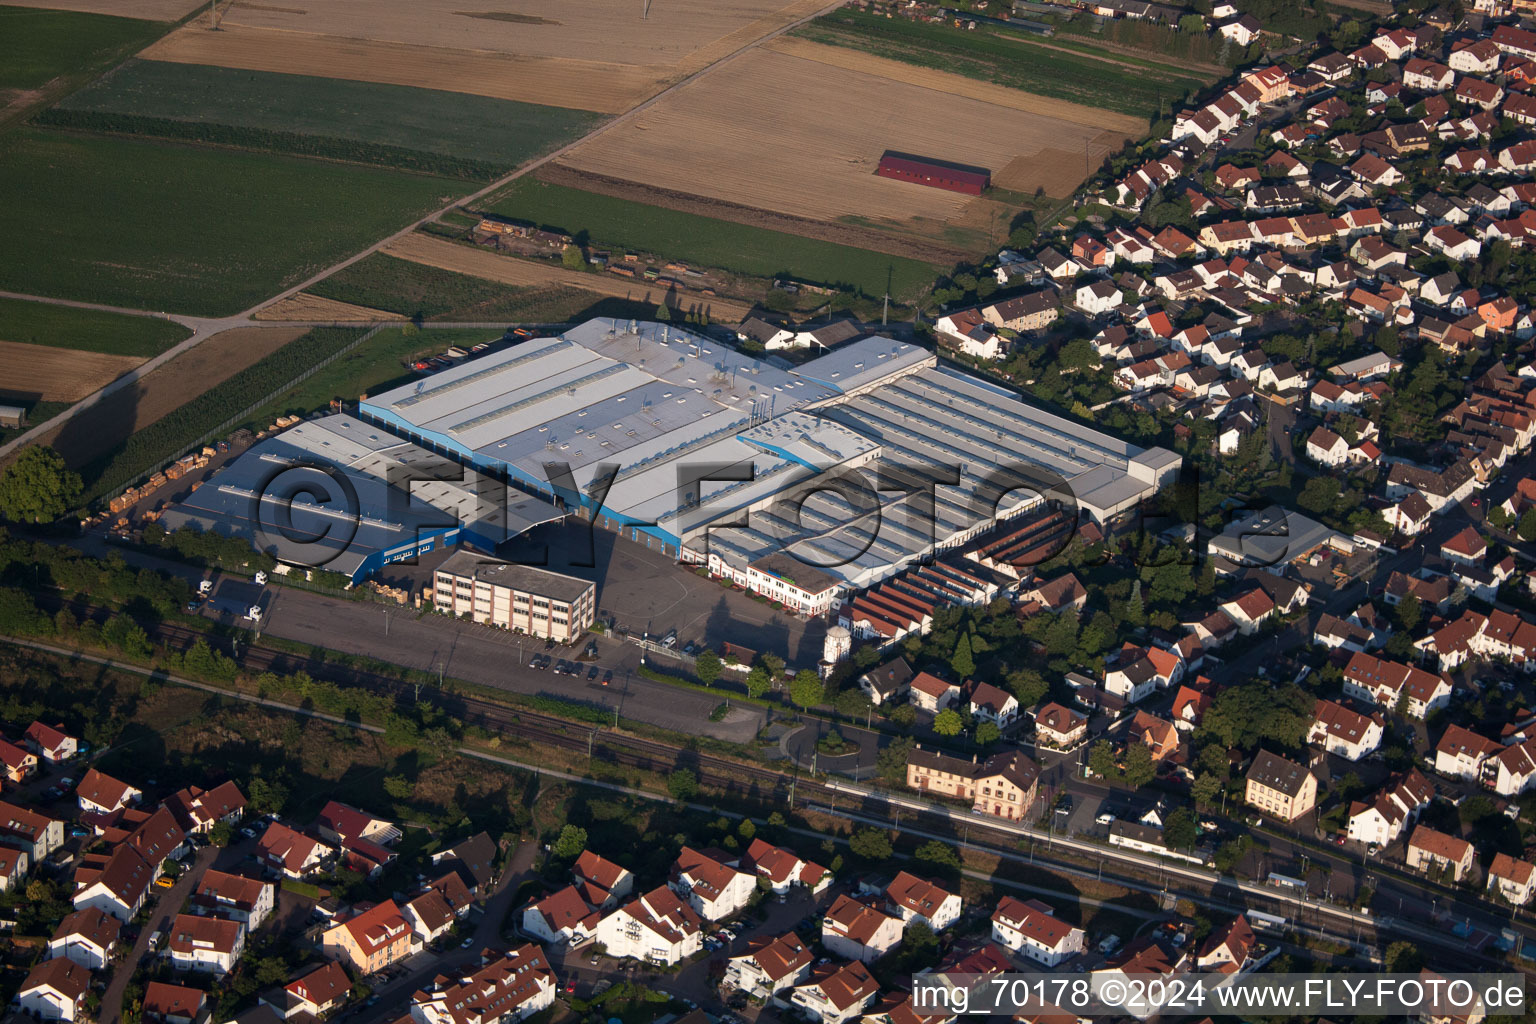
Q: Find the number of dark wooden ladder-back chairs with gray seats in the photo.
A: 0